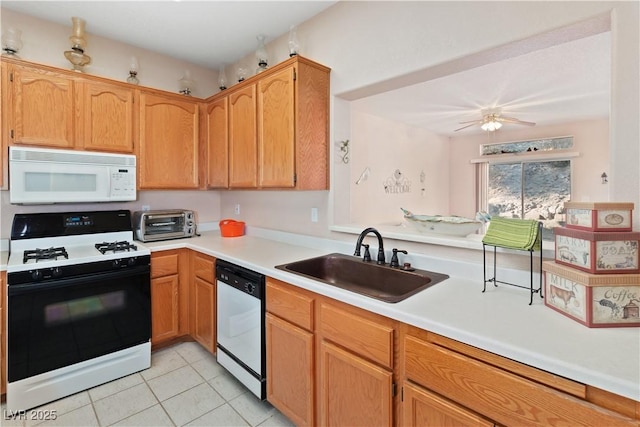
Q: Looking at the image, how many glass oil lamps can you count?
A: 8